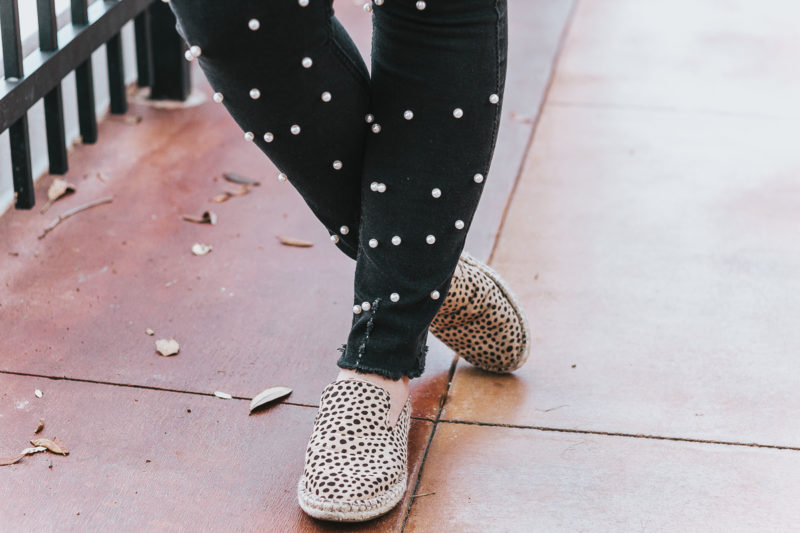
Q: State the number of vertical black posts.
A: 6